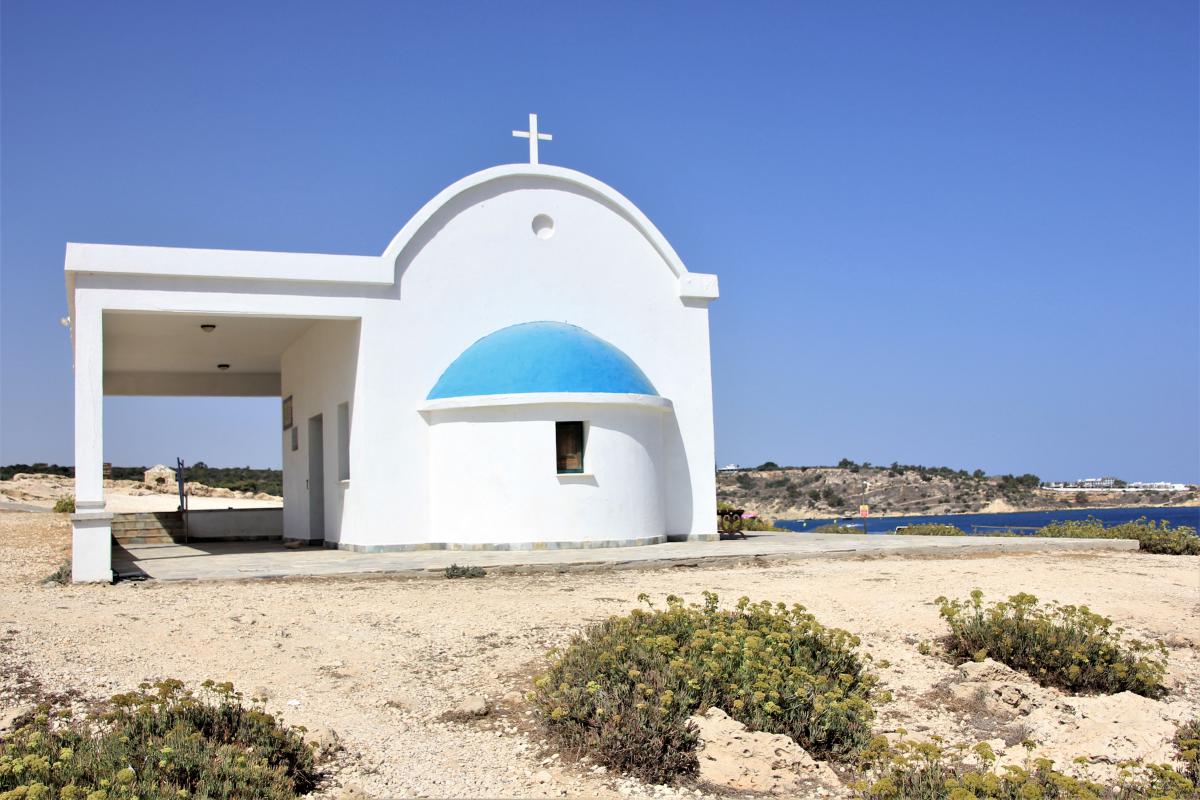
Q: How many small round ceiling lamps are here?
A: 2